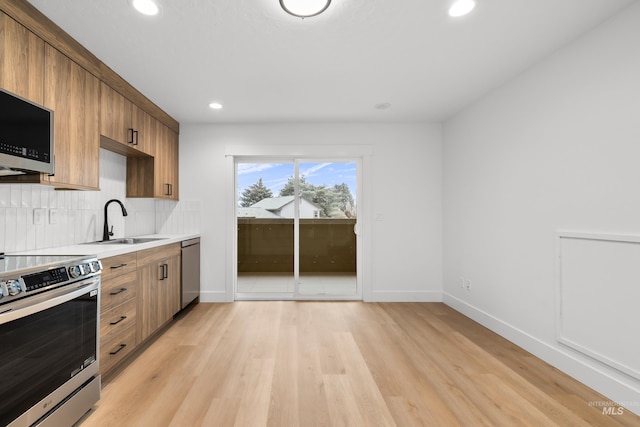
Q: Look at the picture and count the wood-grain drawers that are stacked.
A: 4